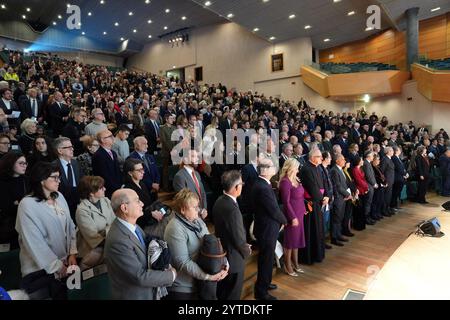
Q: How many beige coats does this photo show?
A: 1